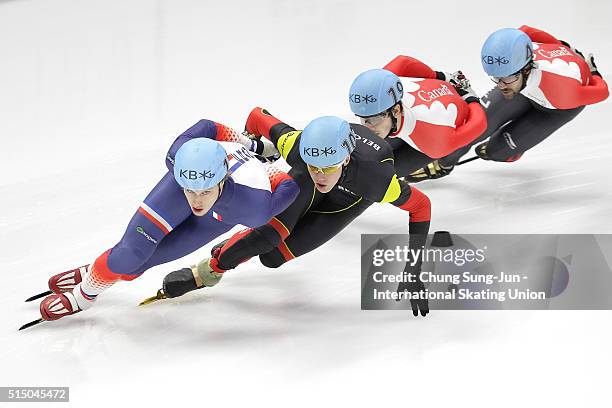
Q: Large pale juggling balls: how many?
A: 0